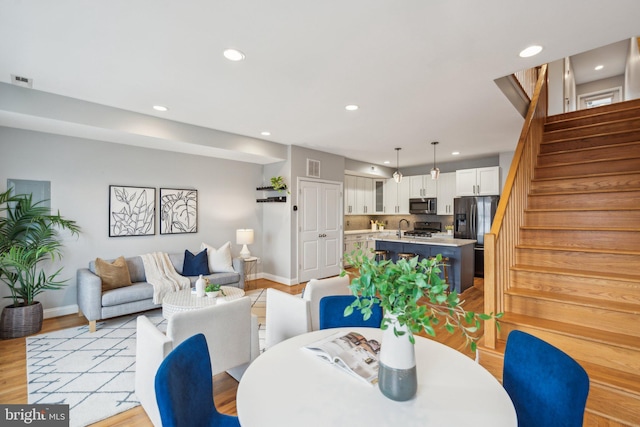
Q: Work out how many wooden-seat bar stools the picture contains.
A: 3